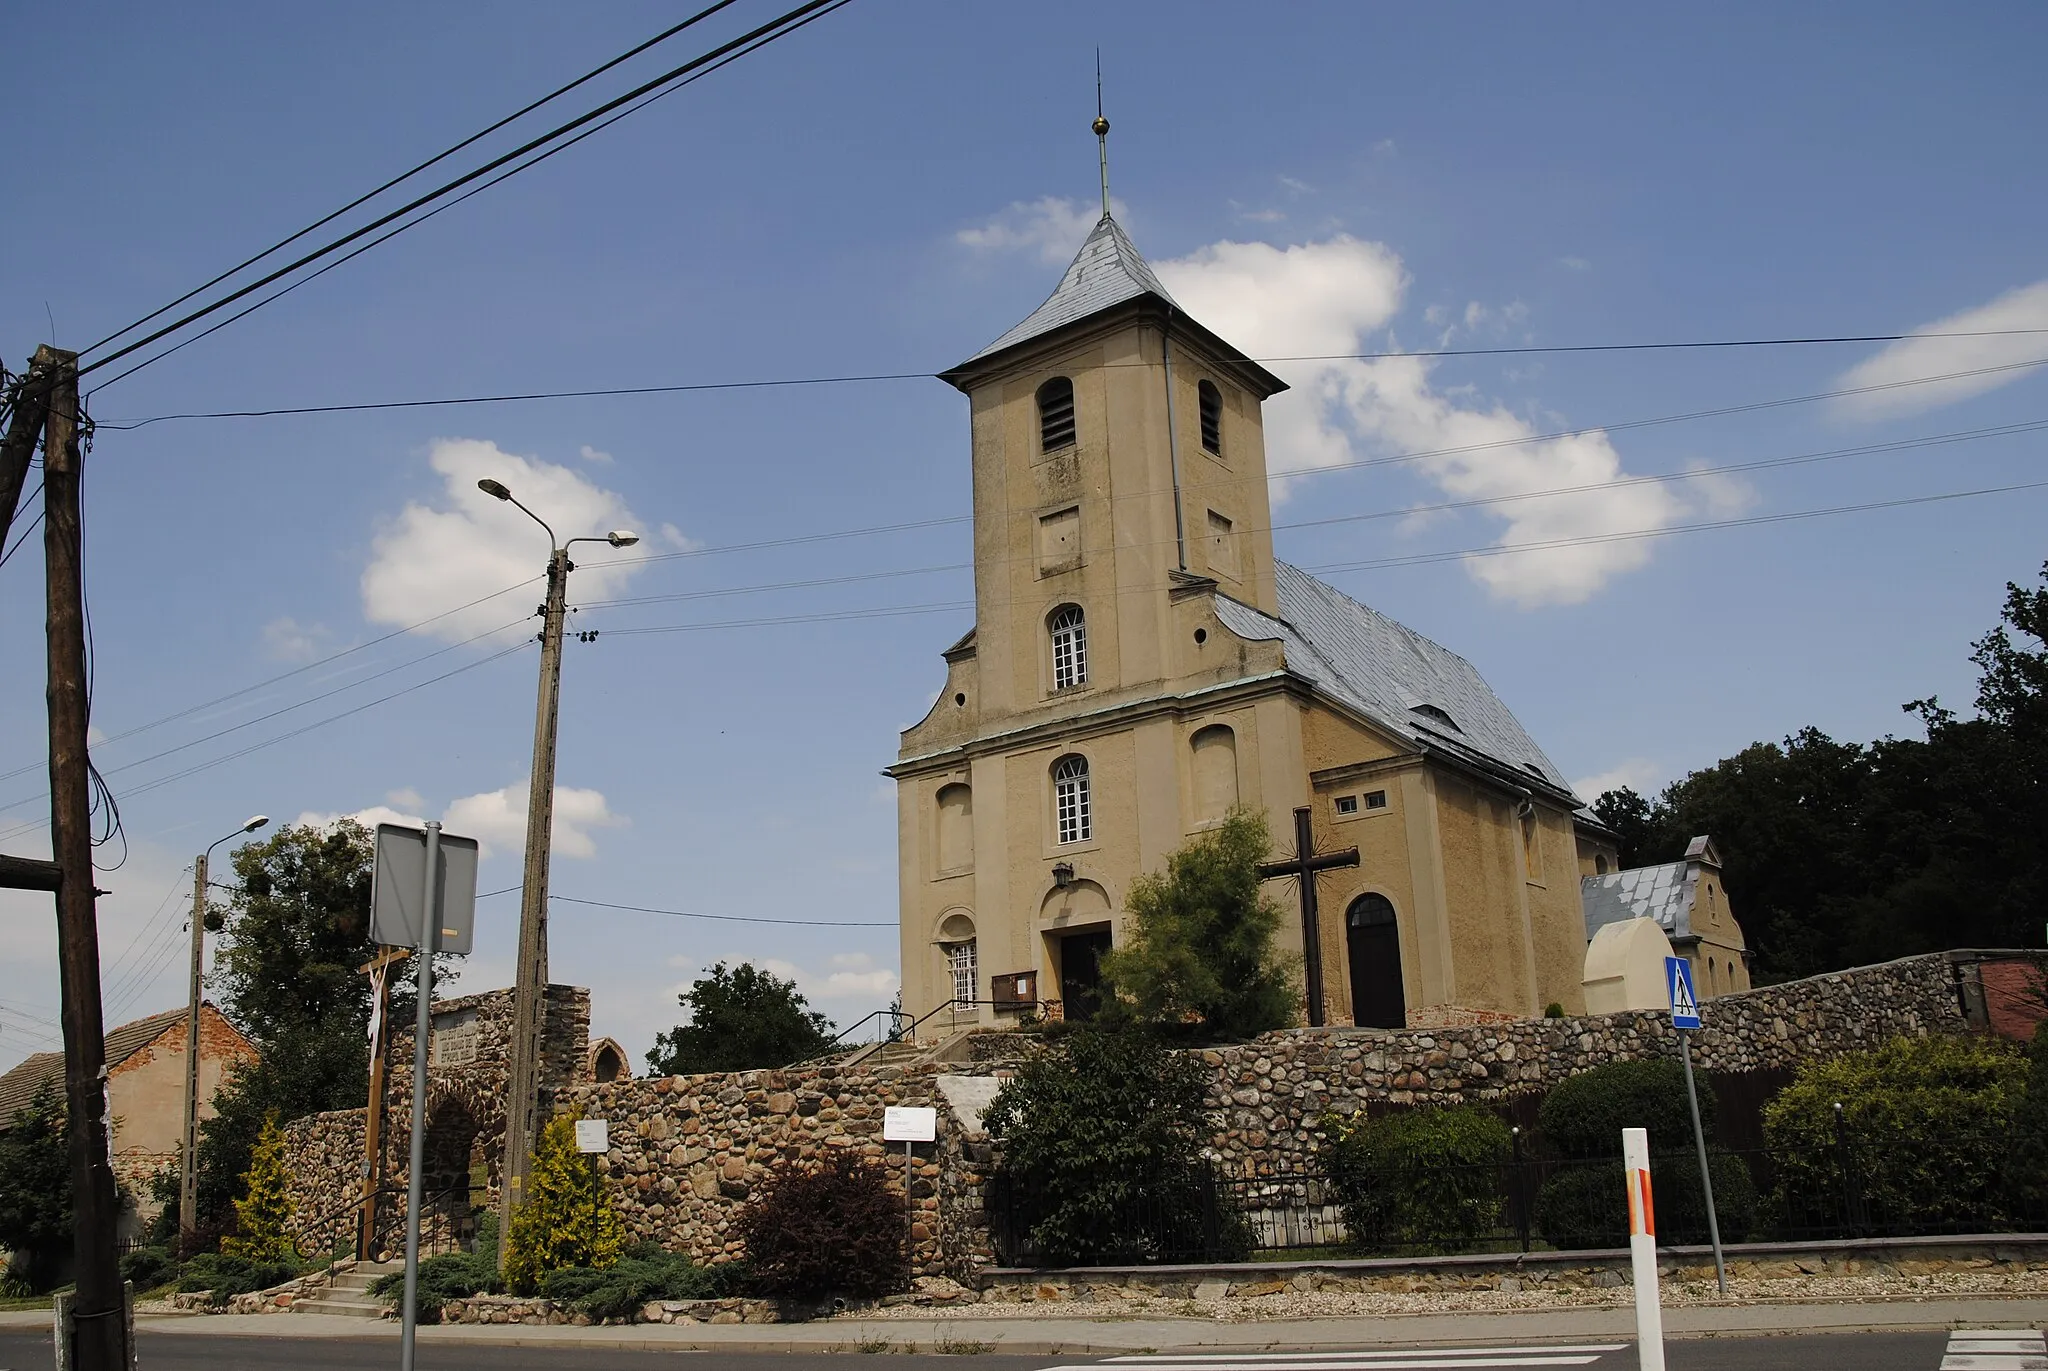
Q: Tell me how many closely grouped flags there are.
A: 0